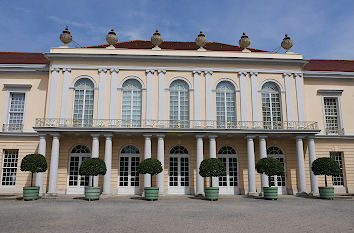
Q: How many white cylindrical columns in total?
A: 12